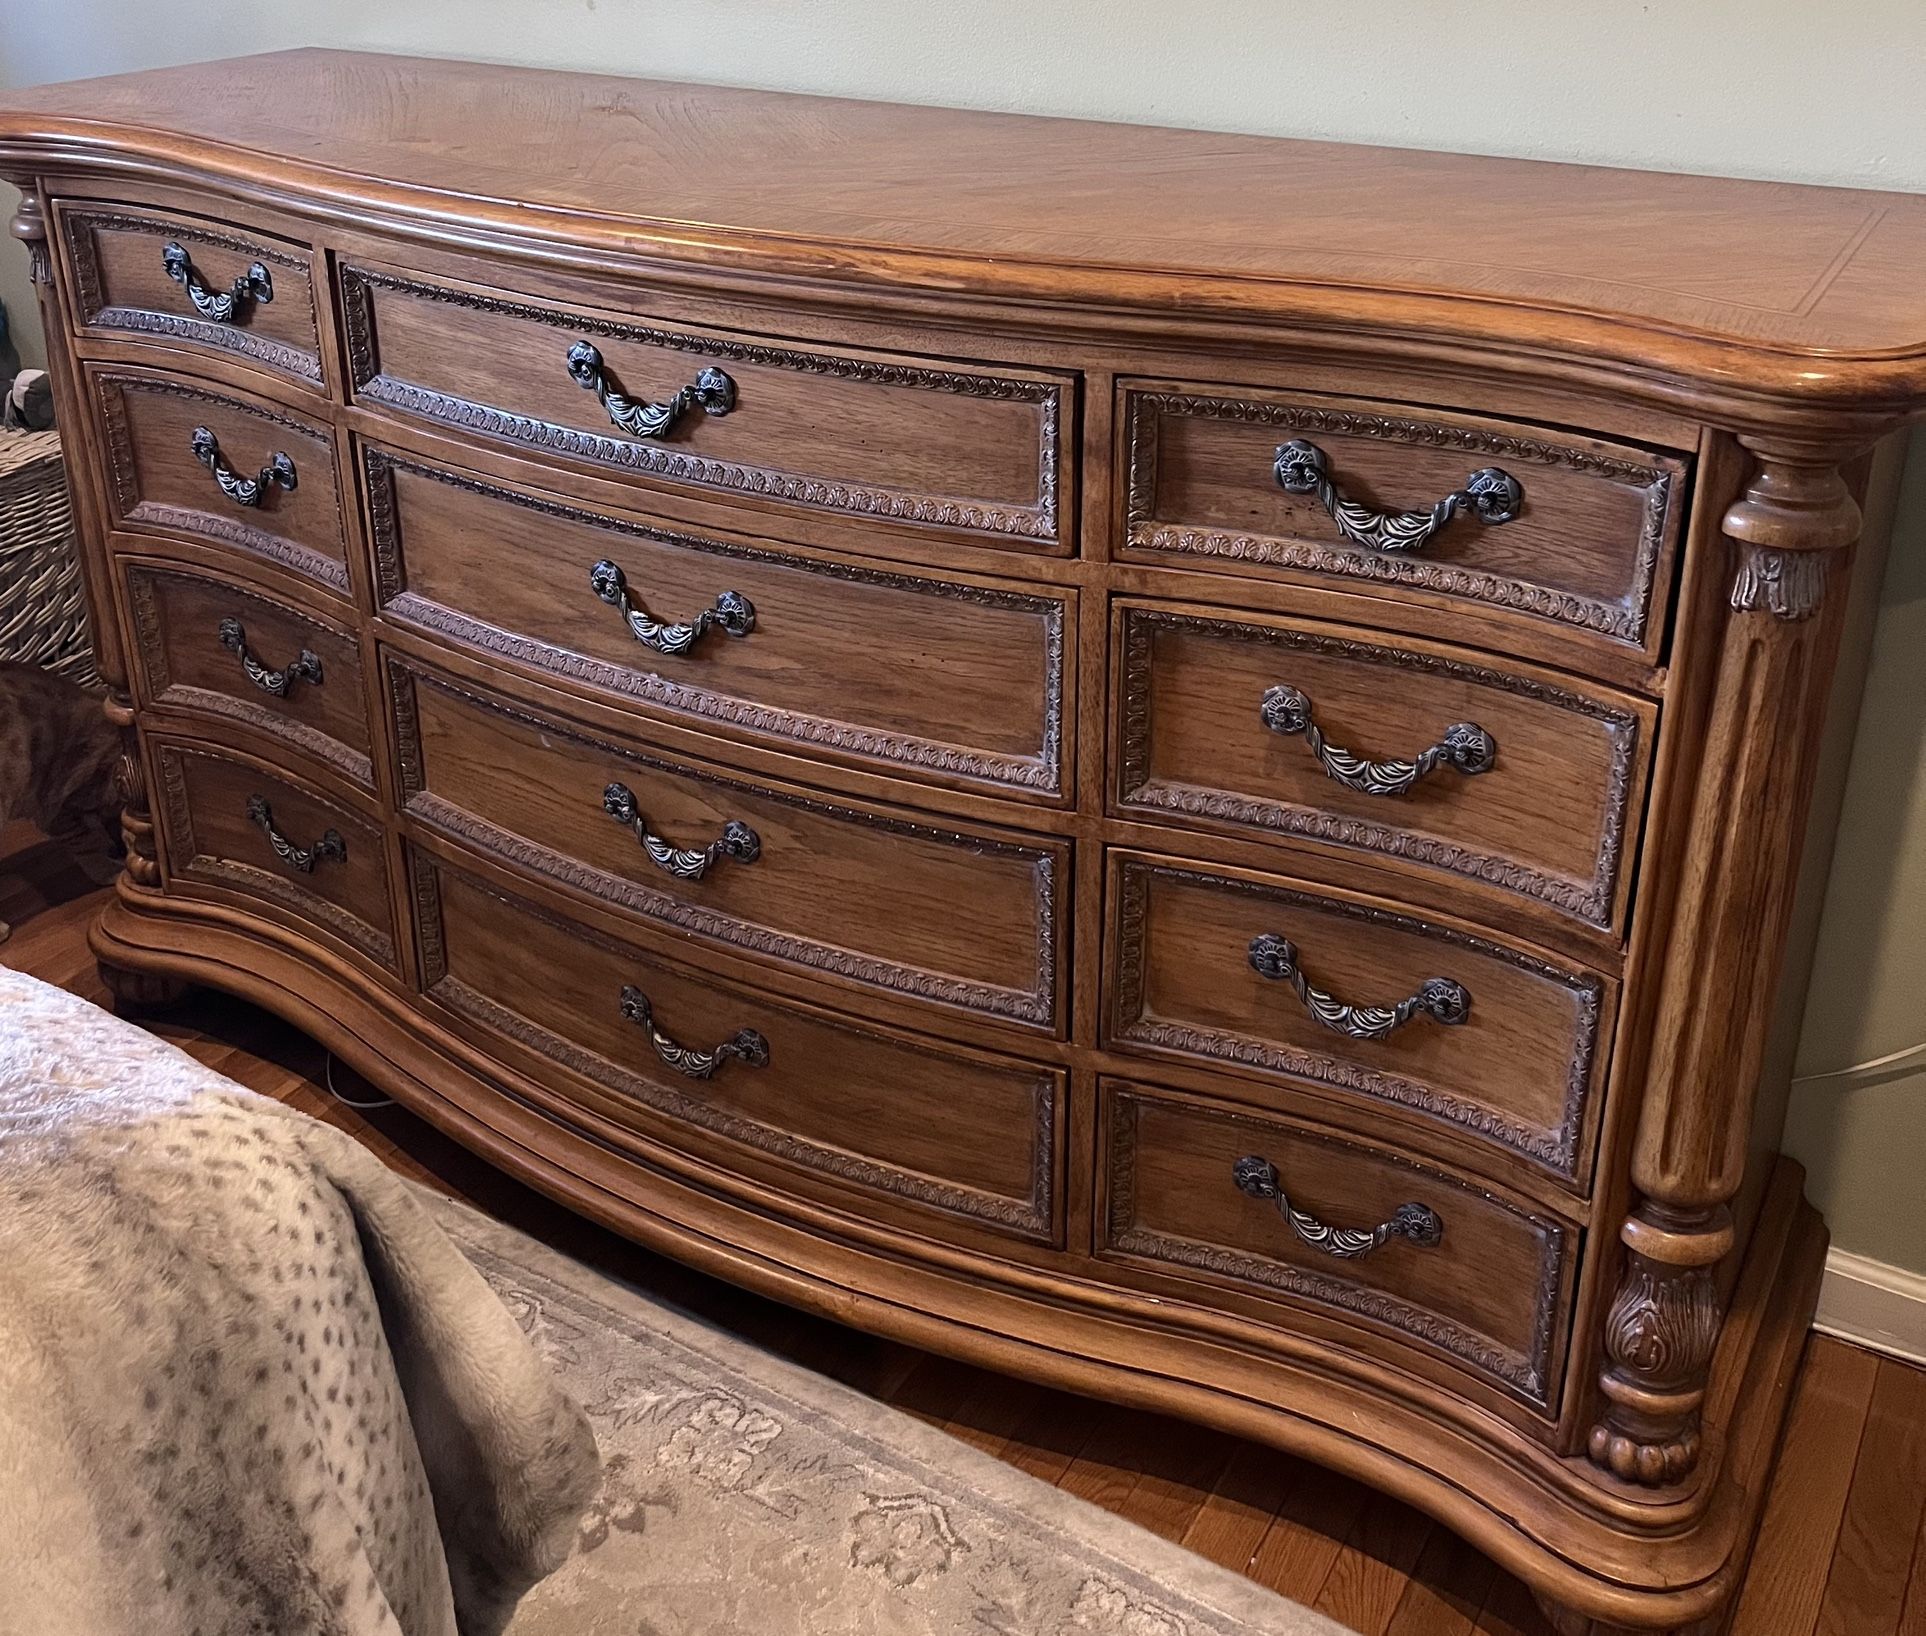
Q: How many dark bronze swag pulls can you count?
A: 12